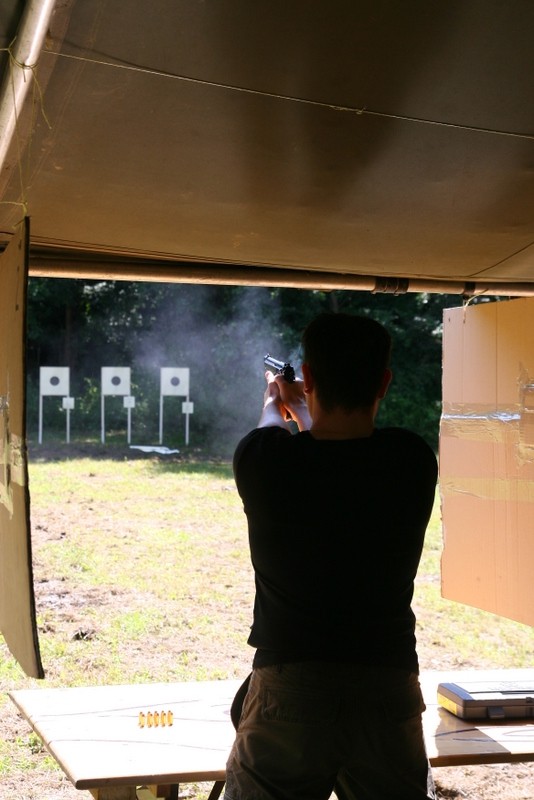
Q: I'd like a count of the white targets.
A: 3